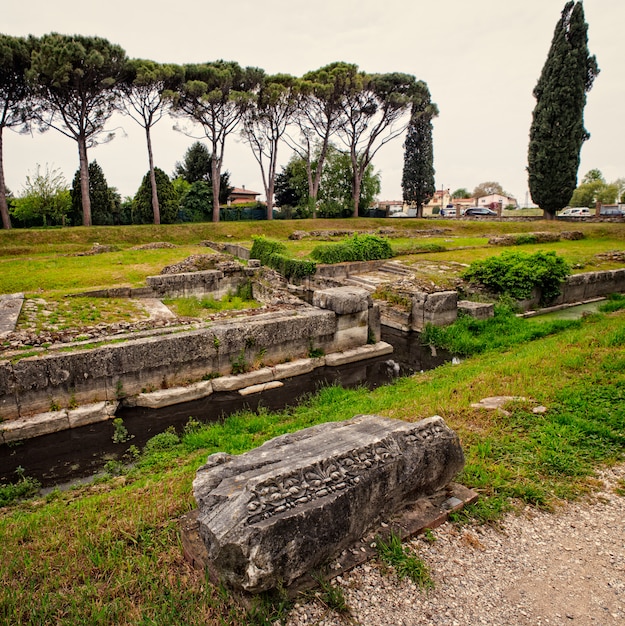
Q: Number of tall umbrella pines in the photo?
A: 7